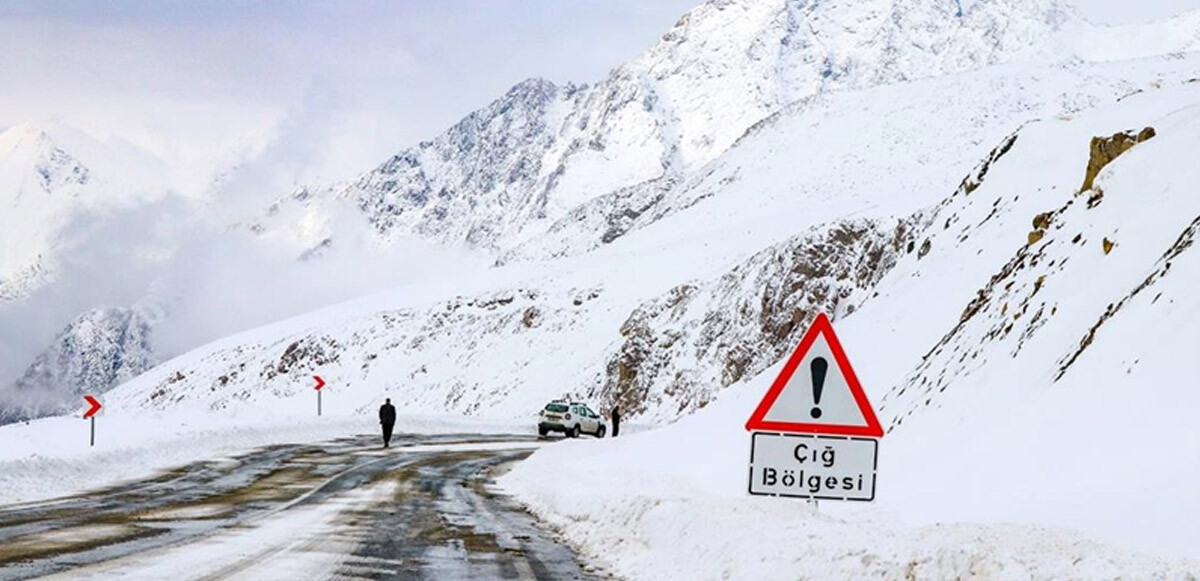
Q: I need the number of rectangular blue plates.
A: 0